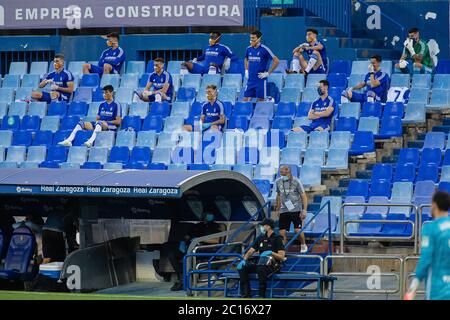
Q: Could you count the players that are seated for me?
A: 10